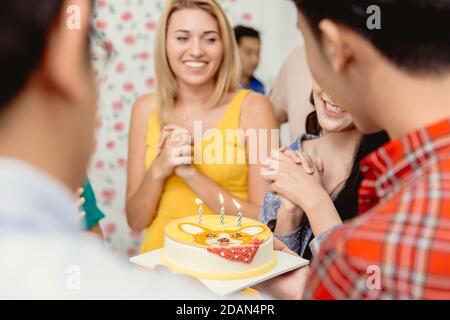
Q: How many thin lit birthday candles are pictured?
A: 3